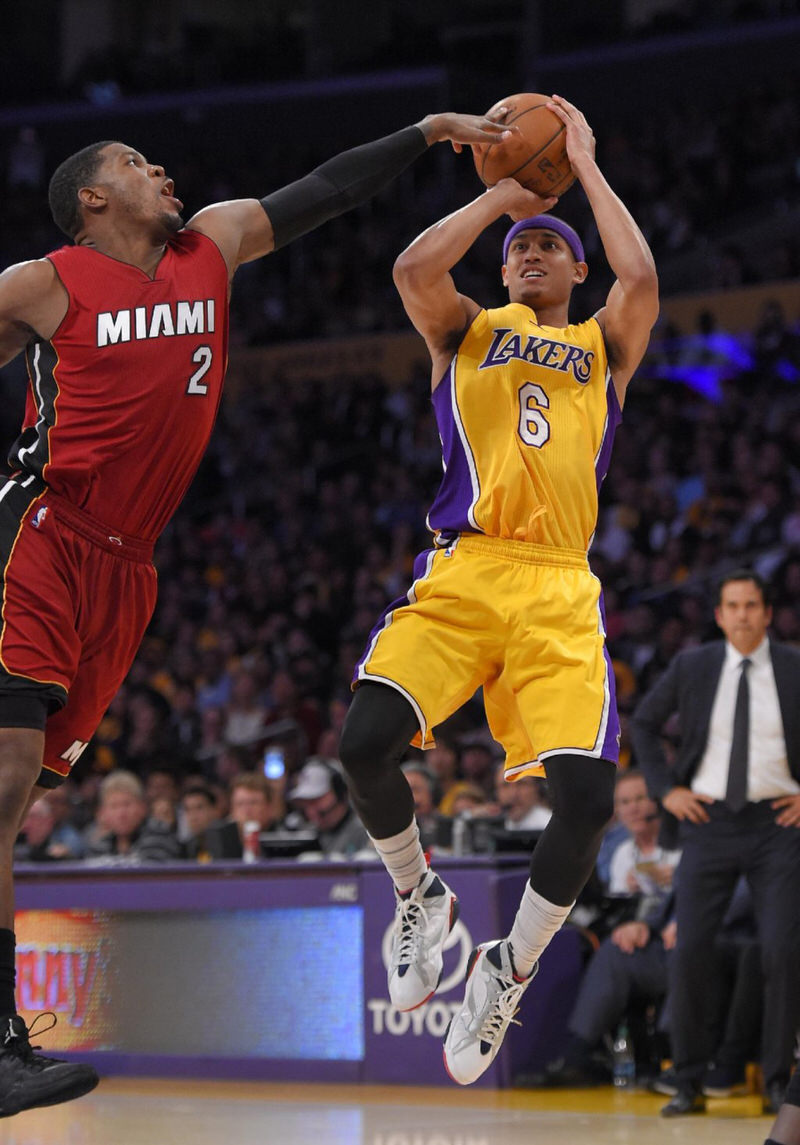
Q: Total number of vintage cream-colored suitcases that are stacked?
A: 0